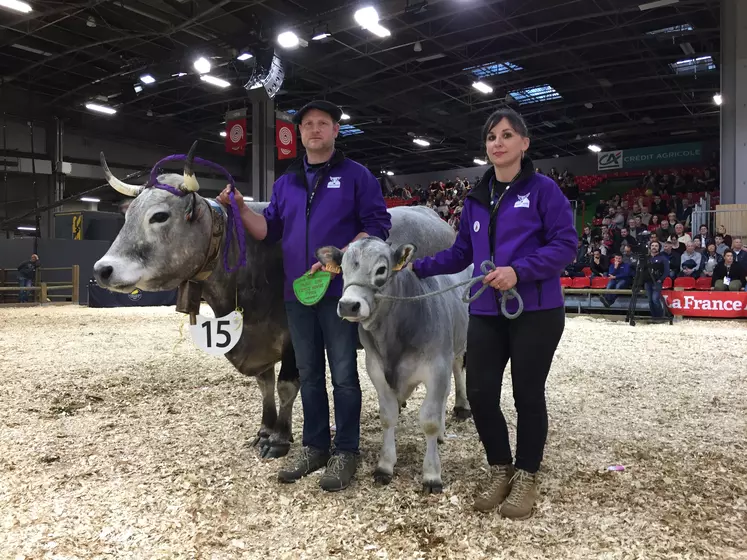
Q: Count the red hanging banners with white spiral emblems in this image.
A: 2